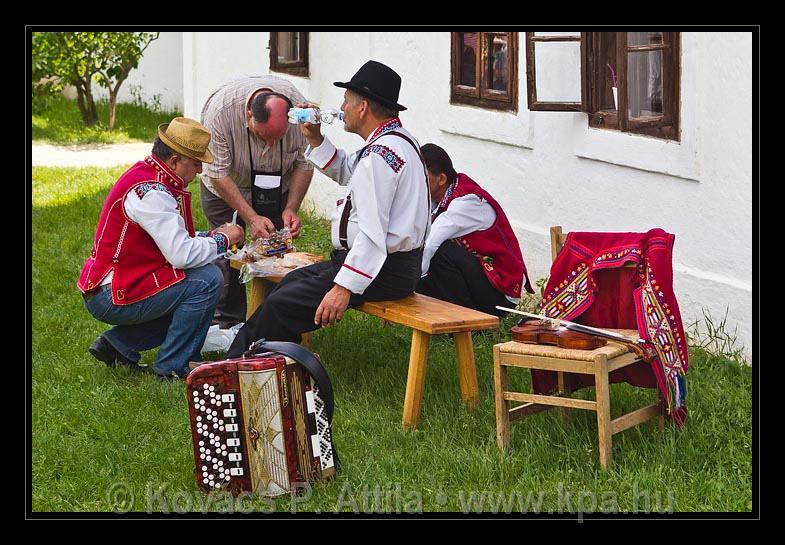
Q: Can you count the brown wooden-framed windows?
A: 3